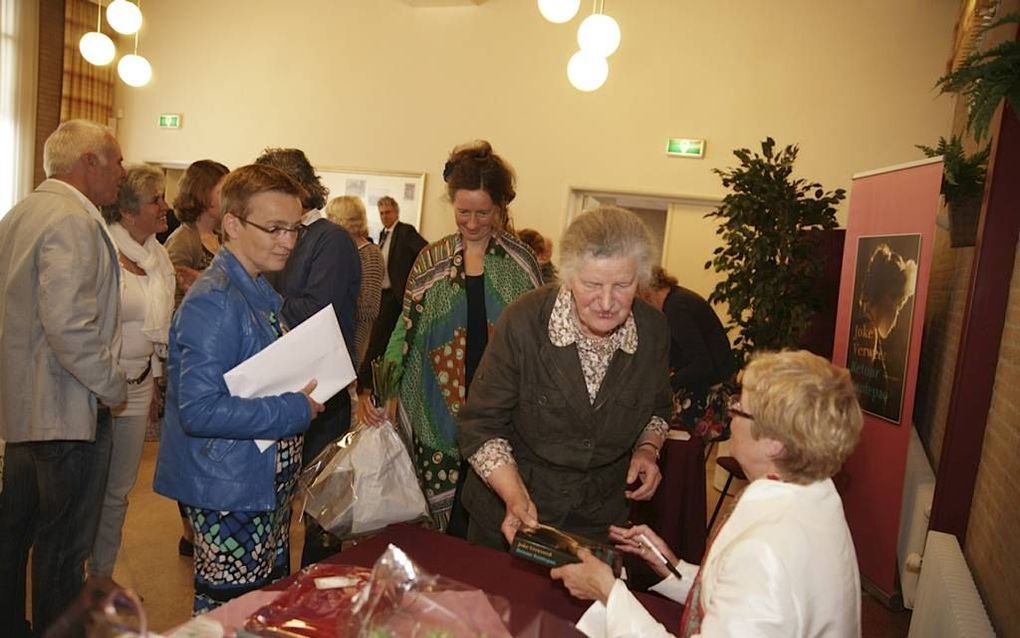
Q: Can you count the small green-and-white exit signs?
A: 2